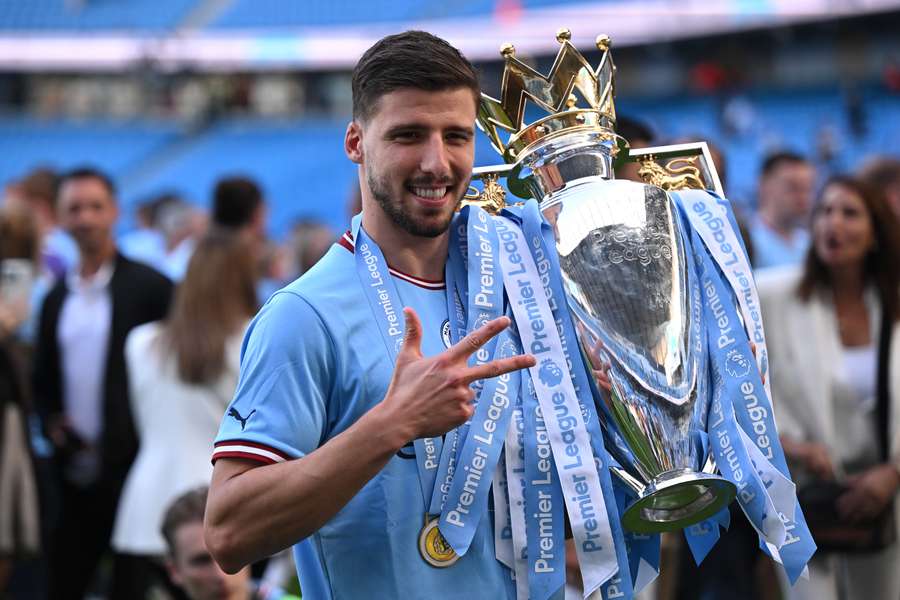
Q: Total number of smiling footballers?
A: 1